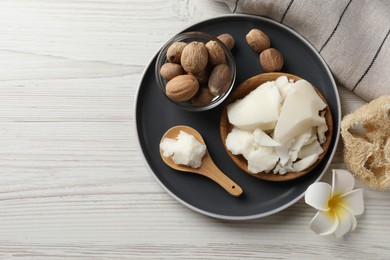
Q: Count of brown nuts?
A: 11